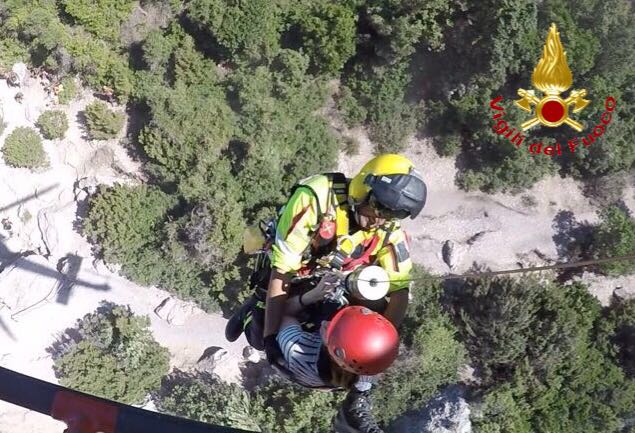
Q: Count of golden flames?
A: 1